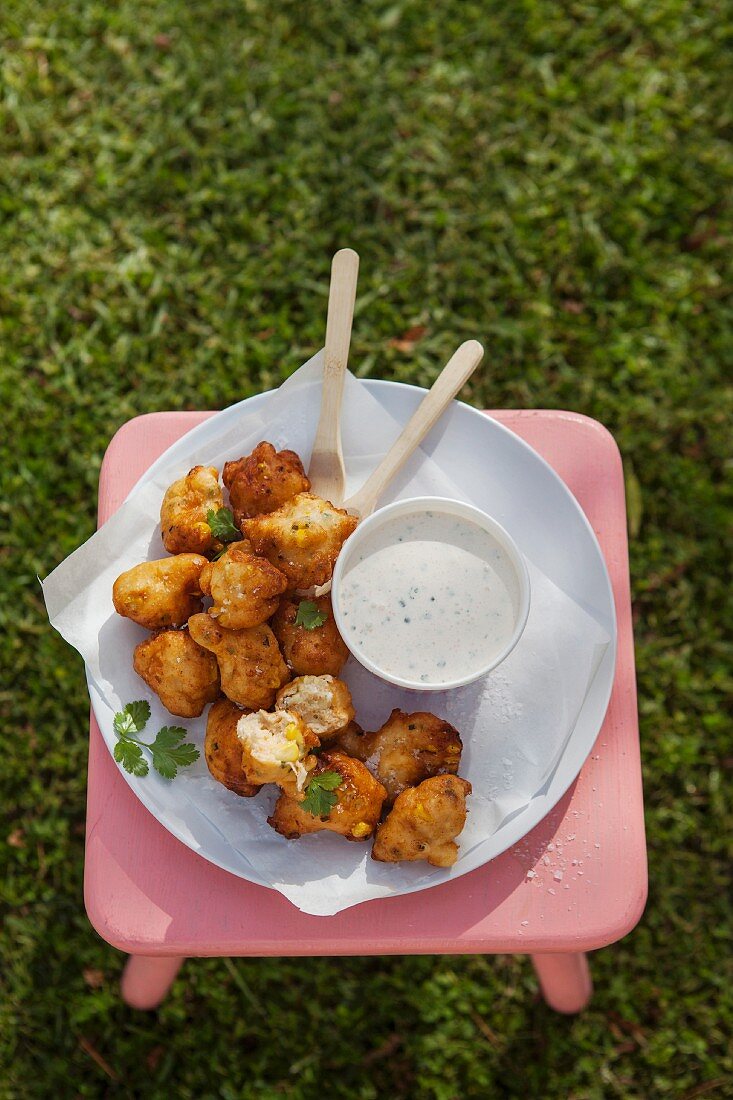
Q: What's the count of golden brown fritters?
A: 14